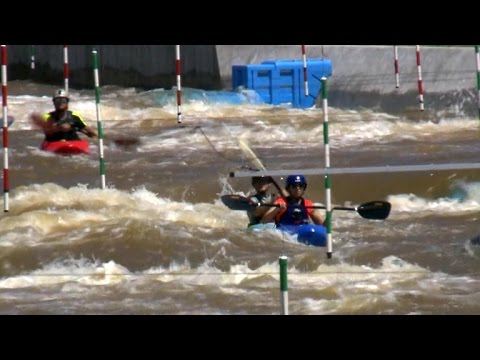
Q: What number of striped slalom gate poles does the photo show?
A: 11